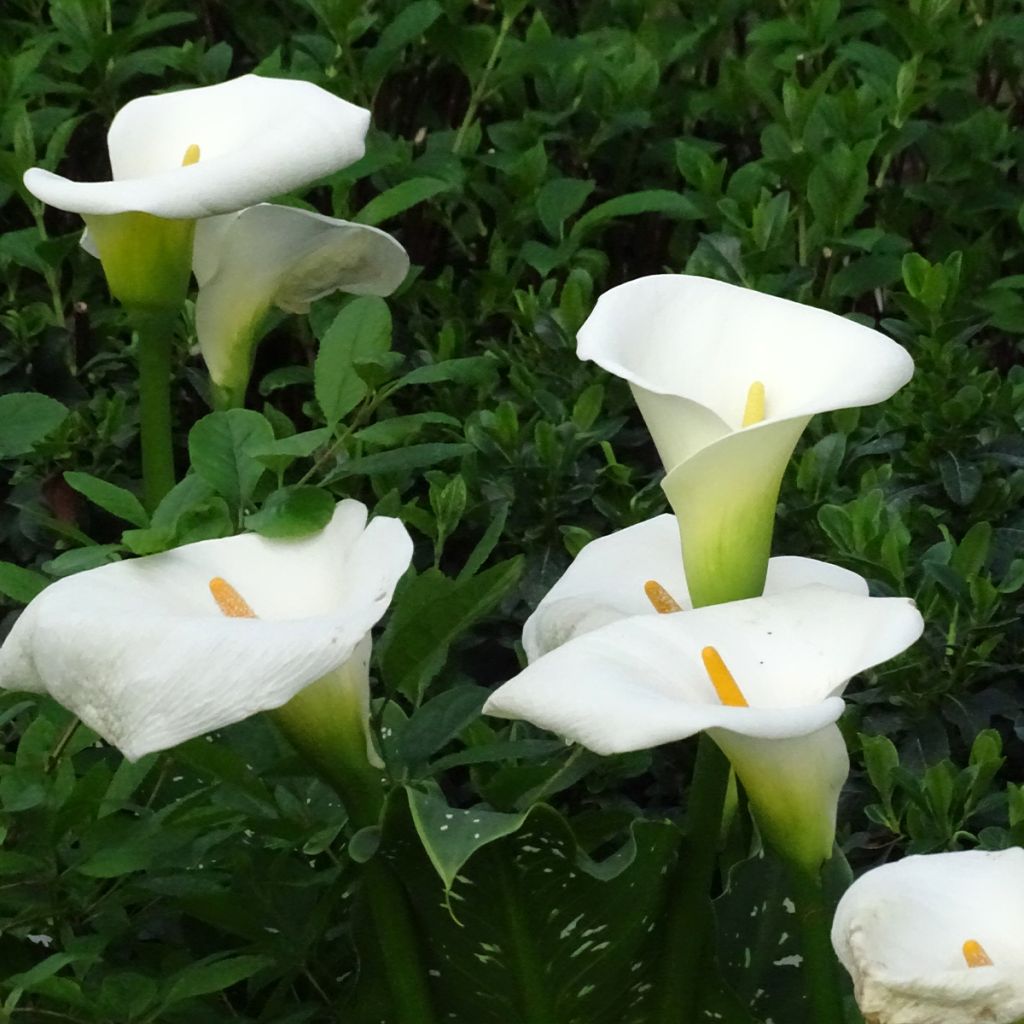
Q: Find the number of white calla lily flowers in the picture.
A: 7